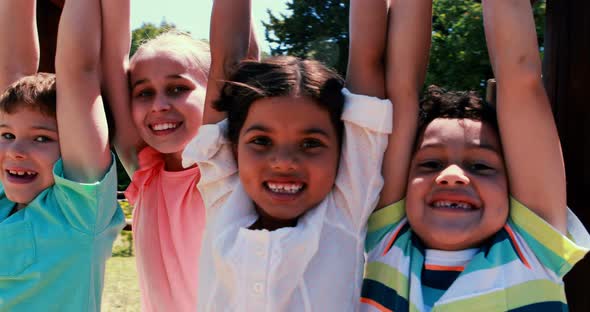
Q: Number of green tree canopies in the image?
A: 3